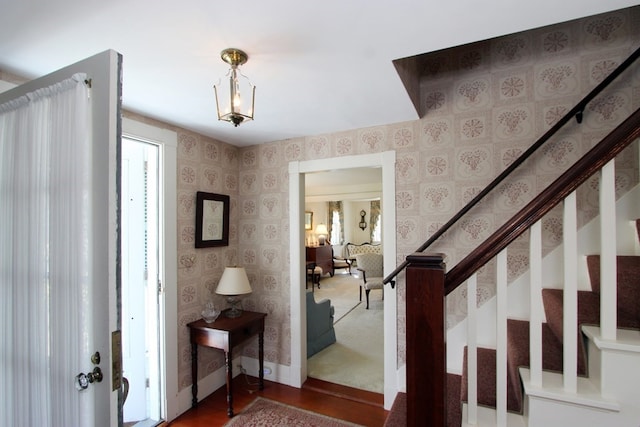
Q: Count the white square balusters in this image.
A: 5